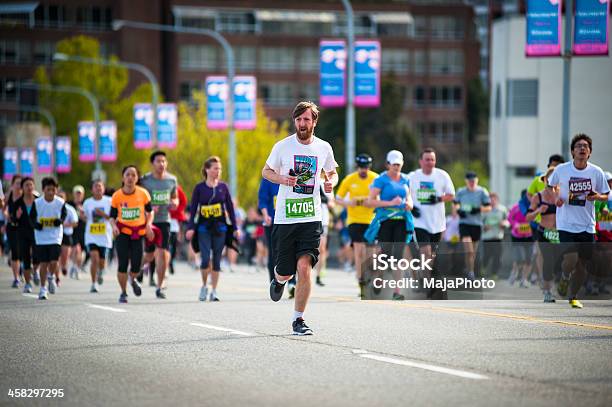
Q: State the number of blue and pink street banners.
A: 14